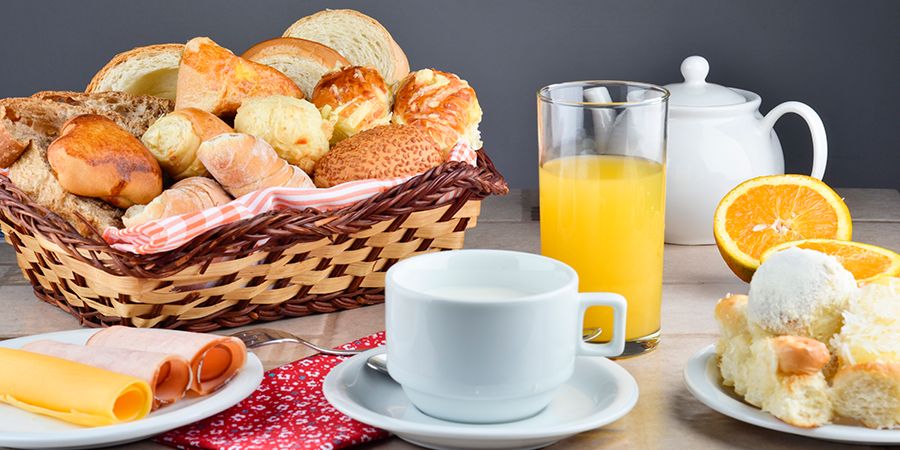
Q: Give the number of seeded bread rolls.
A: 1